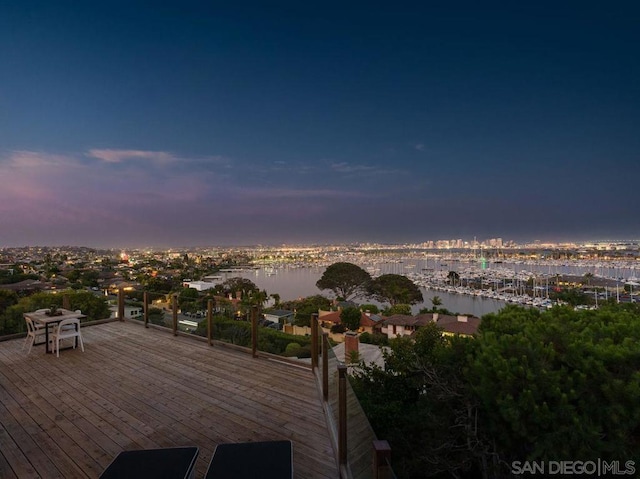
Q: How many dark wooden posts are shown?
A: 10